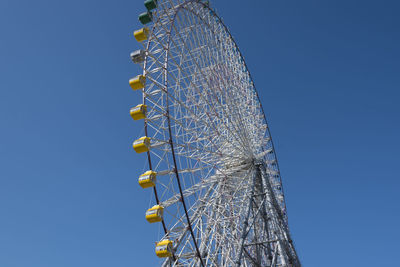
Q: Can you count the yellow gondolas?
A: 7